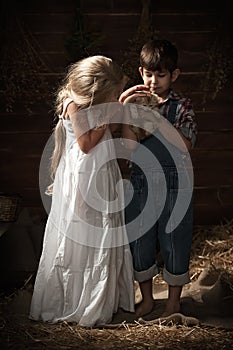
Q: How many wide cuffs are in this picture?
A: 2